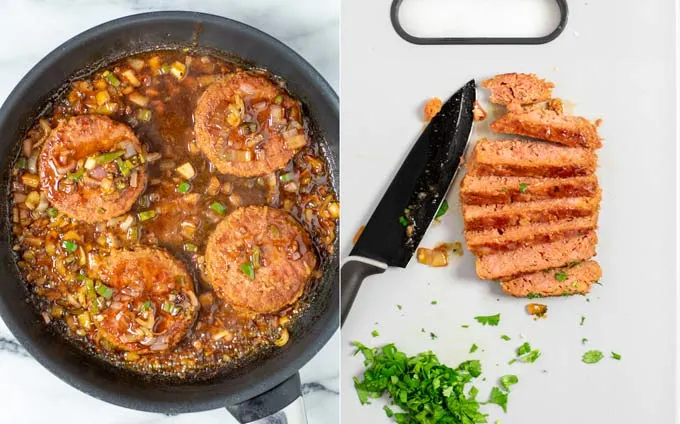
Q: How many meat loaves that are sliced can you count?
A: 1